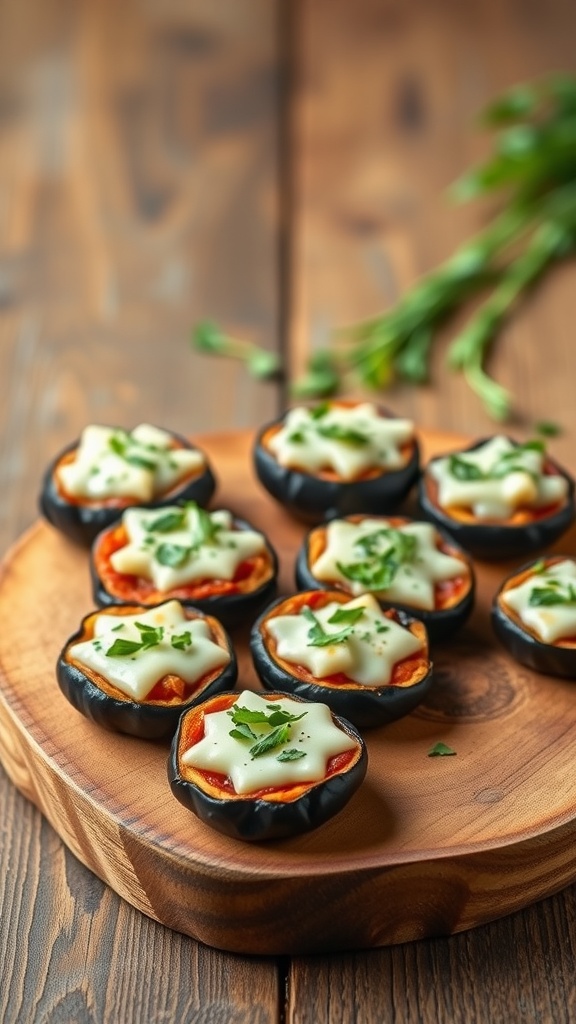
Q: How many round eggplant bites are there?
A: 9